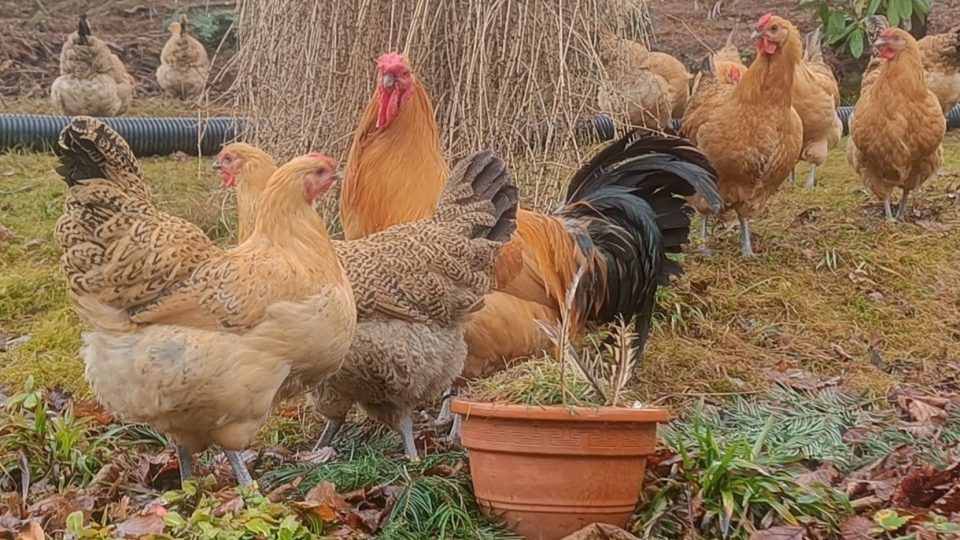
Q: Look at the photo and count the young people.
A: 0